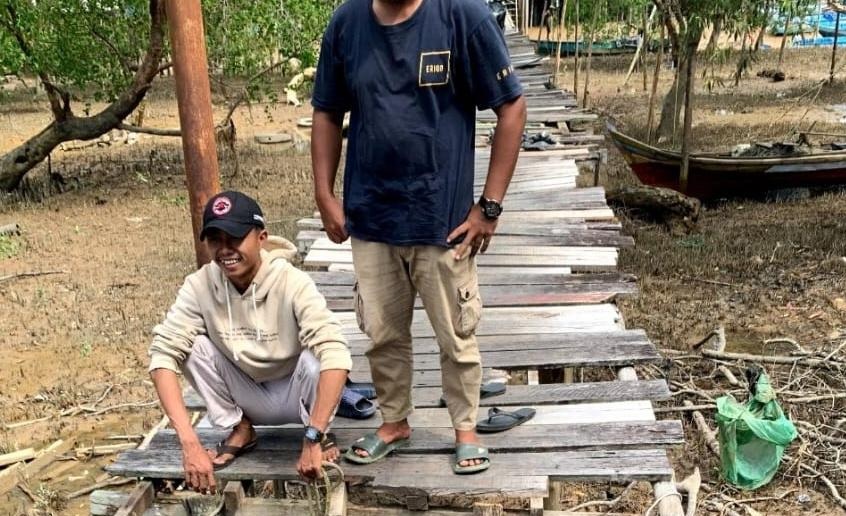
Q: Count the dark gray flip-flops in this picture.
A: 2